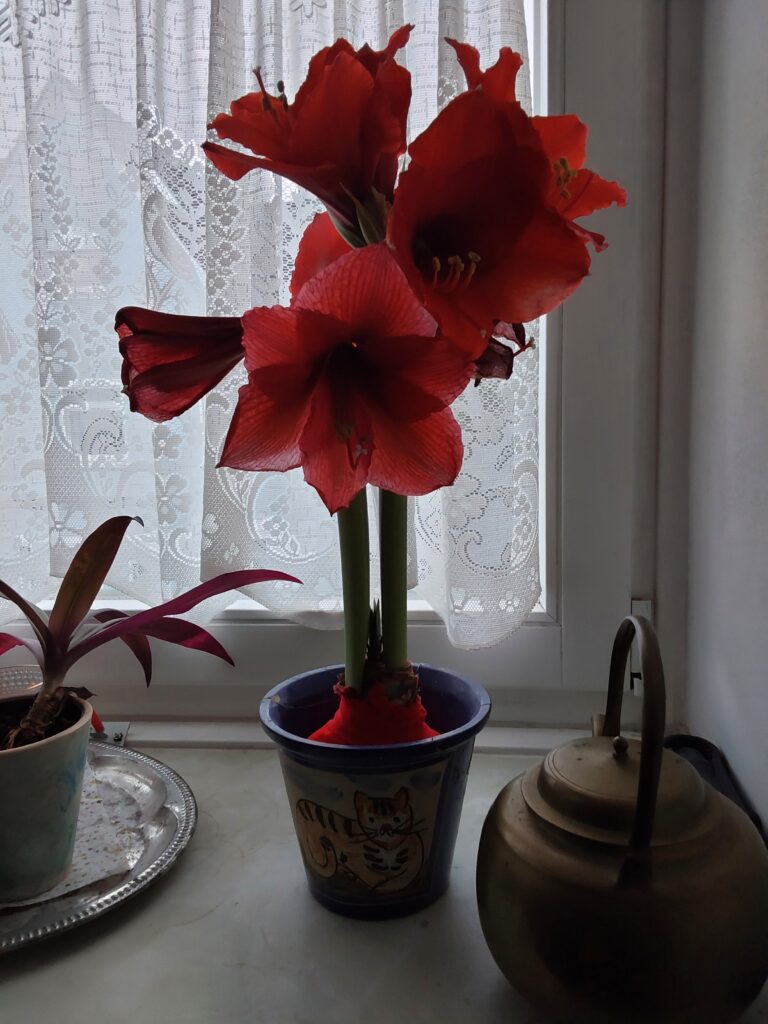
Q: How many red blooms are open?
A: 4